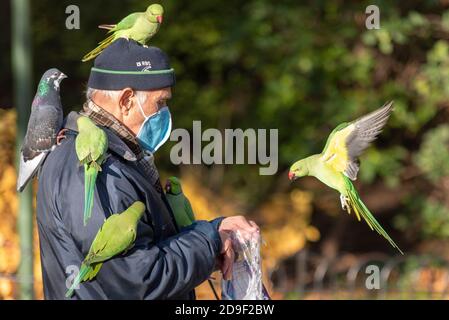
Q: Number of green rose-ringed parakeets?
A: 5